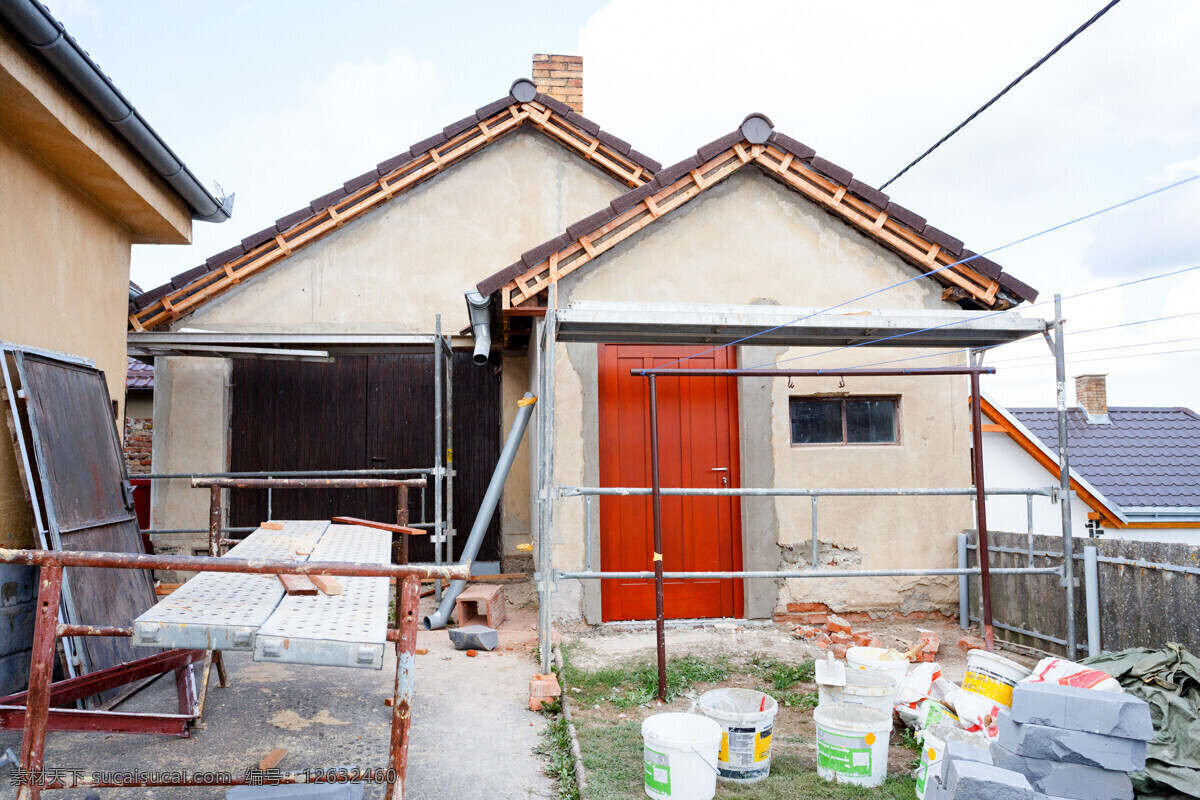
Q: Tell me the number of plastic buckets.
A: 7